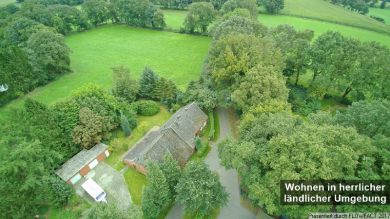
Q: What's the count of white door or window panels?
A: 3